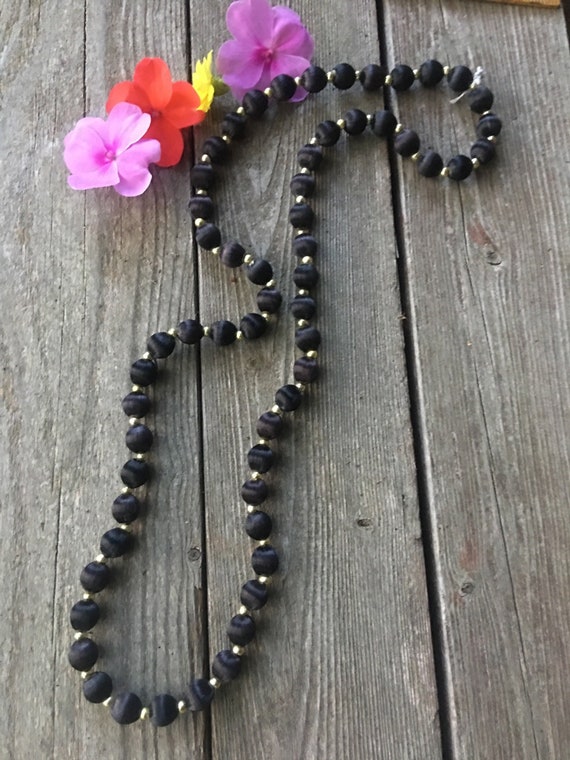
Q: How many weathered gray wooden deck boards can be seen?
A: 3